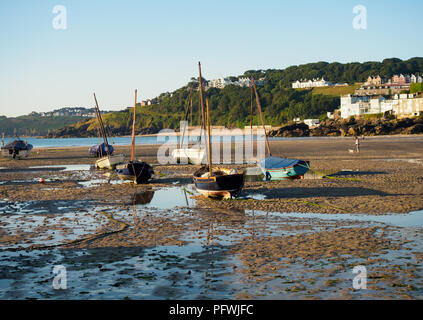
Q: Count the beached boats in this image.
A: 7